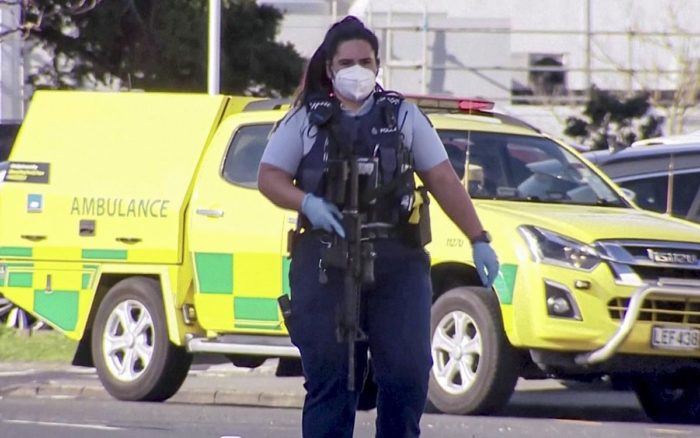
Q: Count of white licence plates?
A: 1